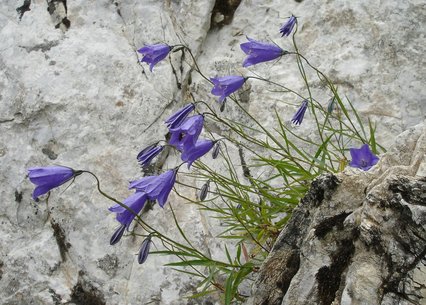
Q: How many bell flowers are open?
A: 9